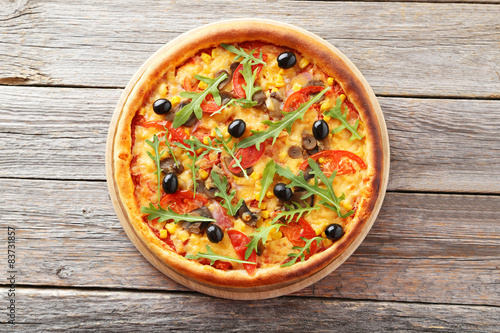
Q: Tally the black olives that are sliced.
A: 0